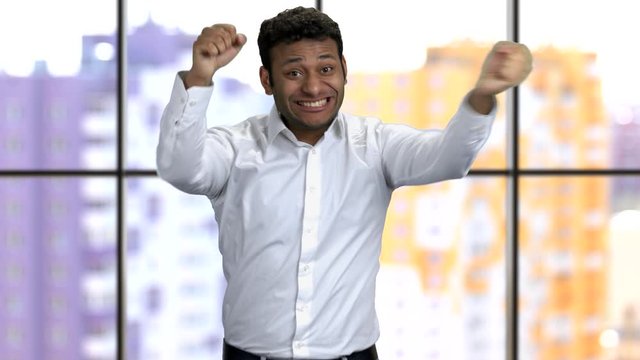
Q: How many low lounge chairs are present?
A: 0